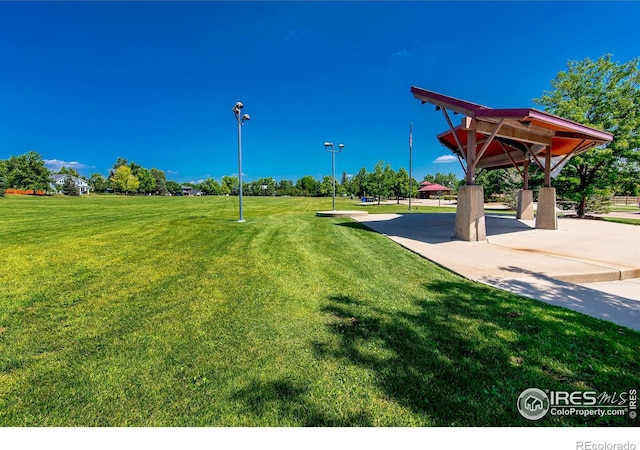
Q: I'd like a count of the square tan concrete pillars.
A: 3